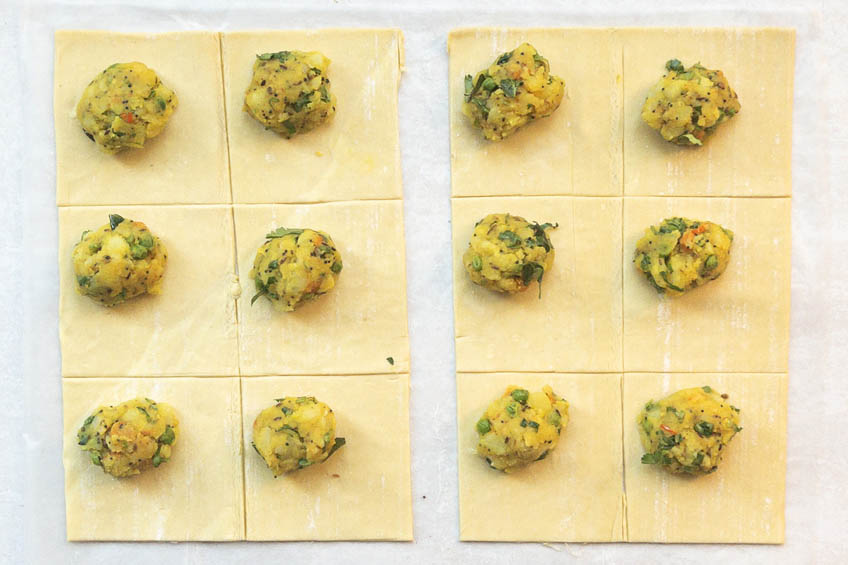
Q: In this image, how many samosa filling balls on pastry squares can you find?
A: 12